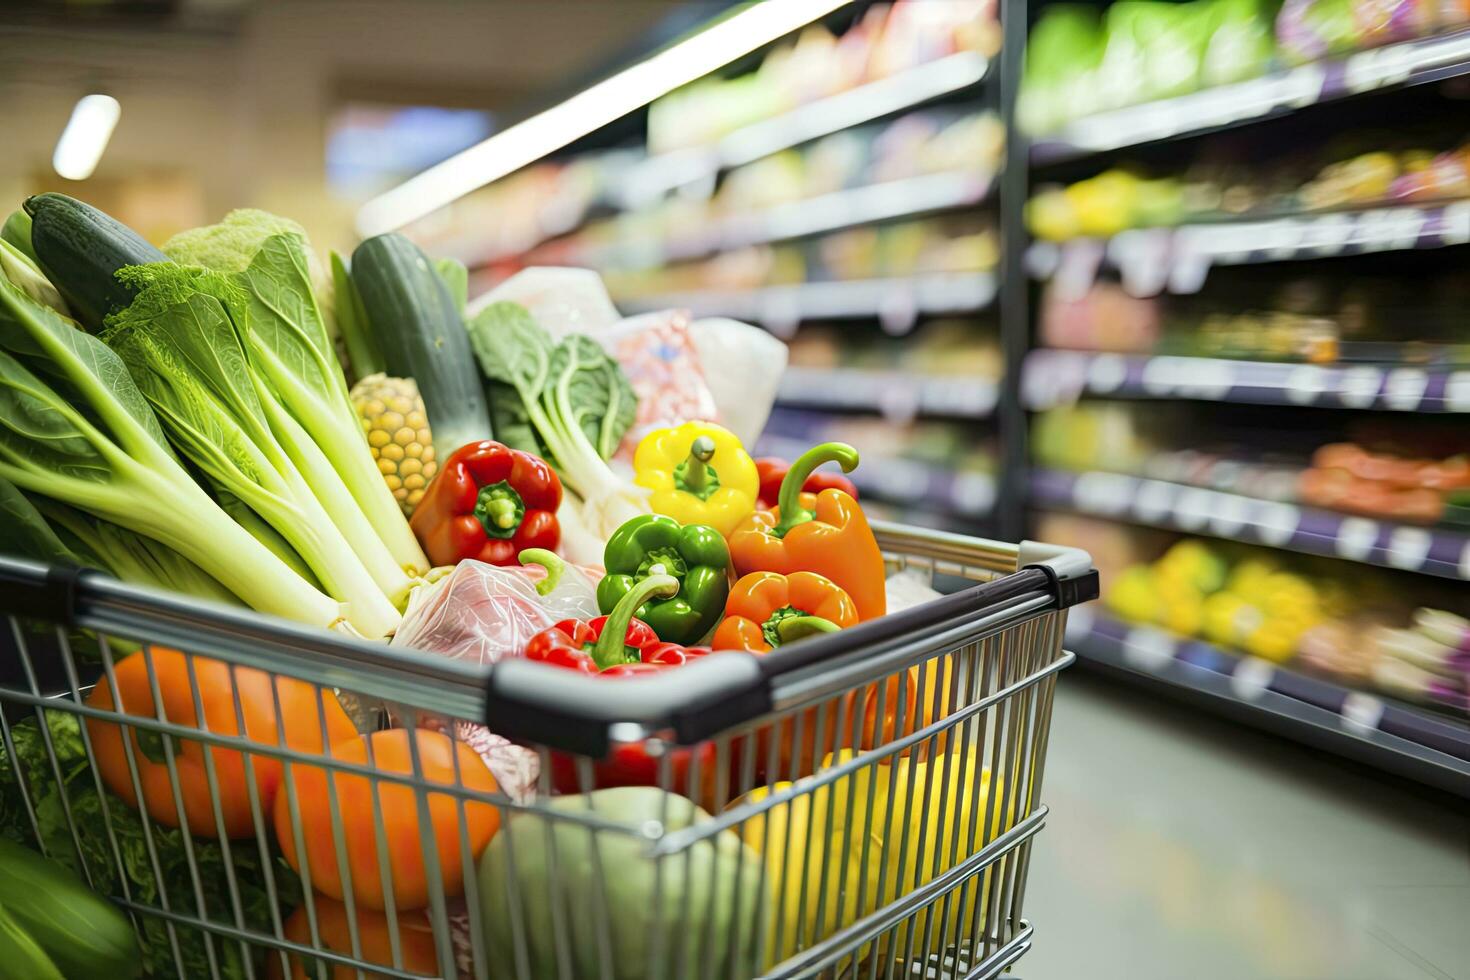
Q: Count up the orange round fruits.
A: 3